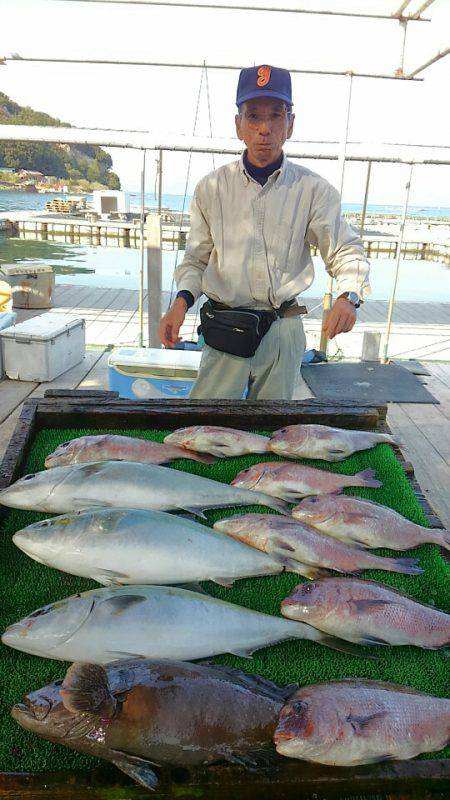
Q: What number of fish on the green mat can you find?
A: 12